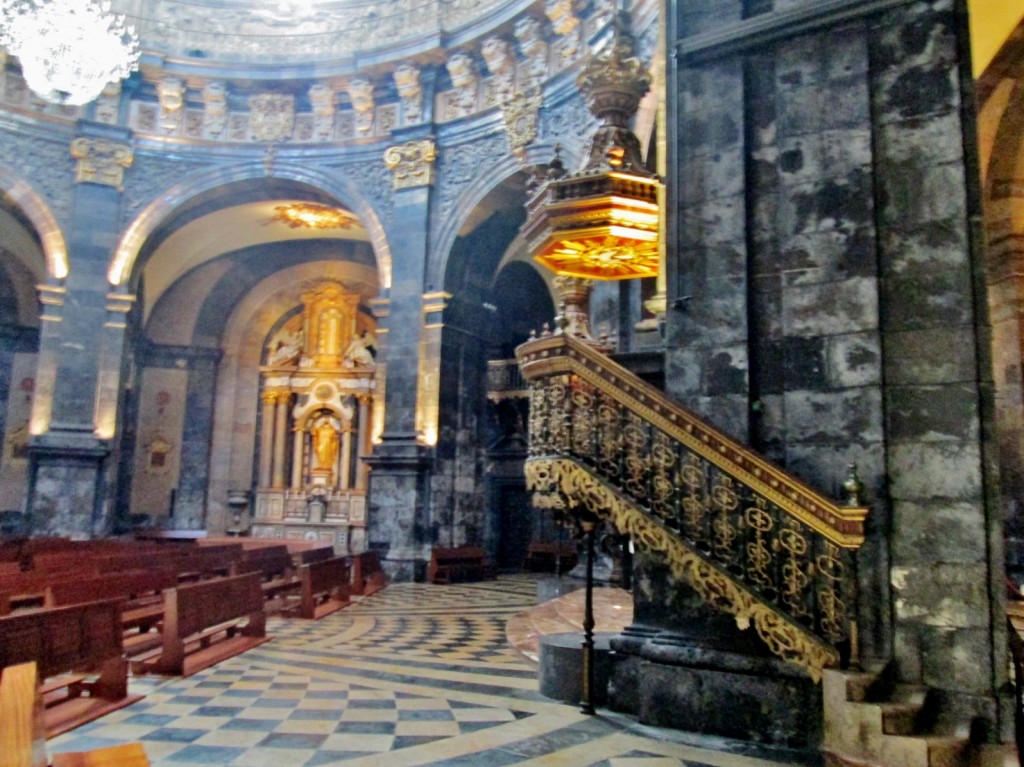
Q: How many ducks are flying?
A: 0